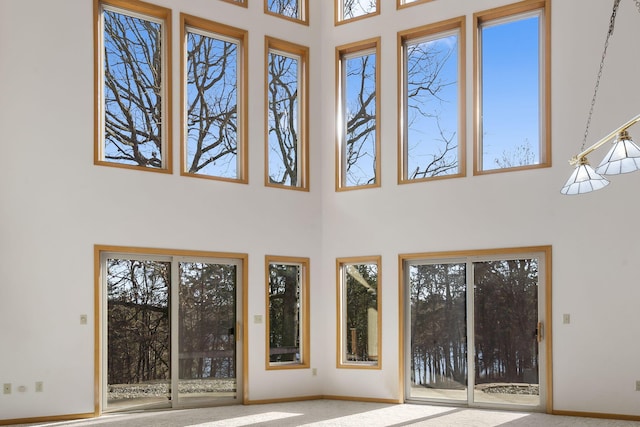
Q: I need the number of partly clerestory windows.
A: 4